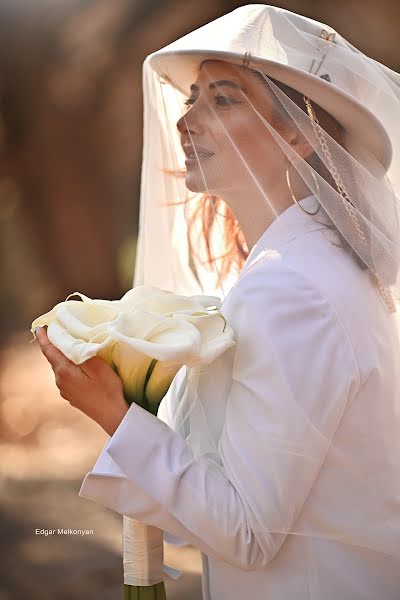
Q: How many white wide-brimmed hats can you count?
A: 1